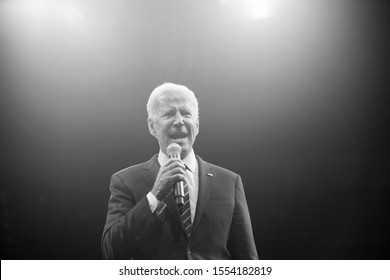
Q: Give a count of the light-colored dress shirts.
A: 1